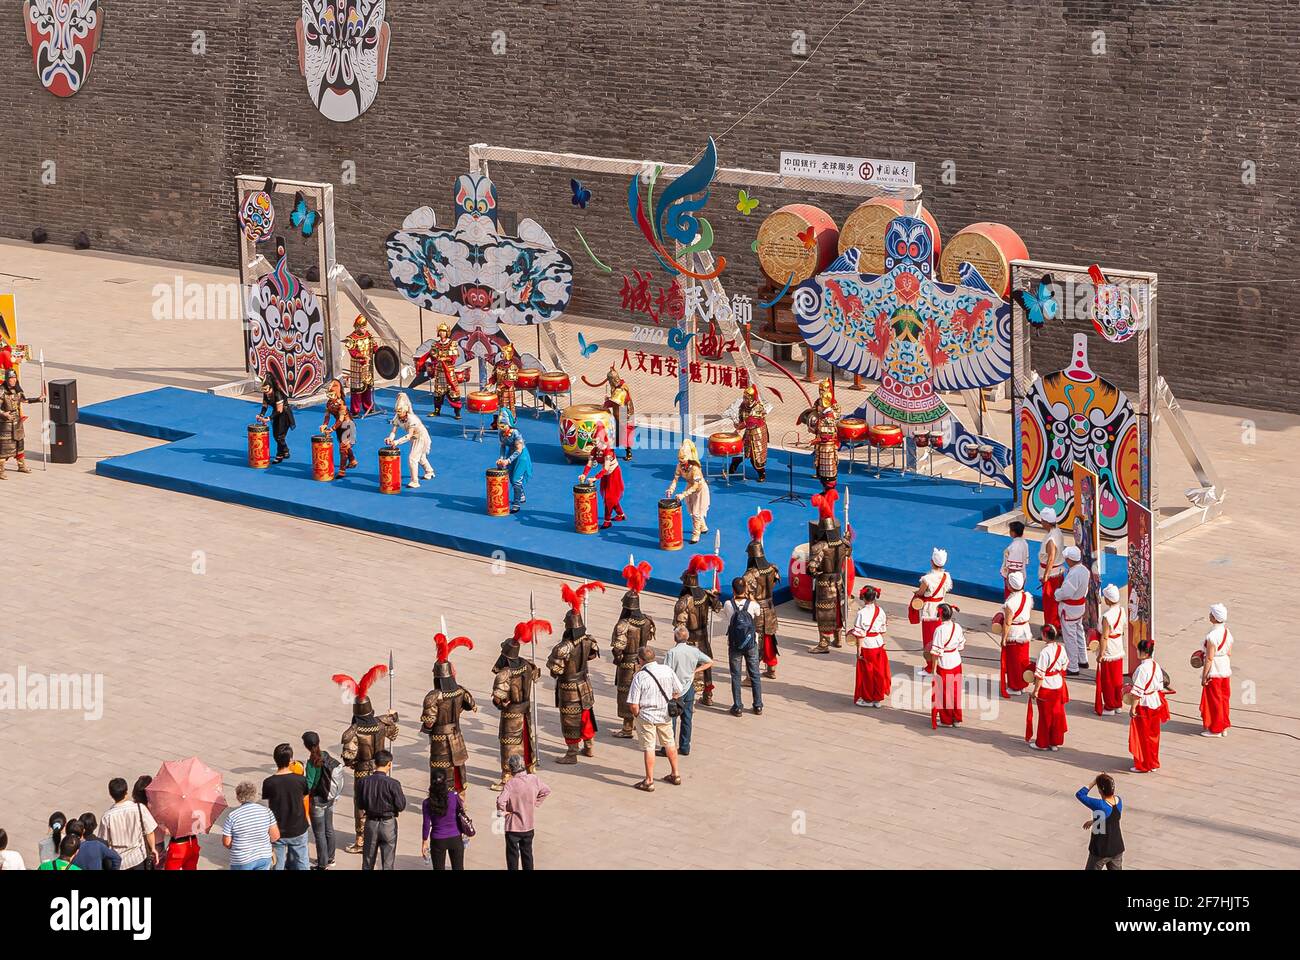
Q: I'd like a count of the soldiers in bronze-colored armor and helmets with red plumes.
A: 8